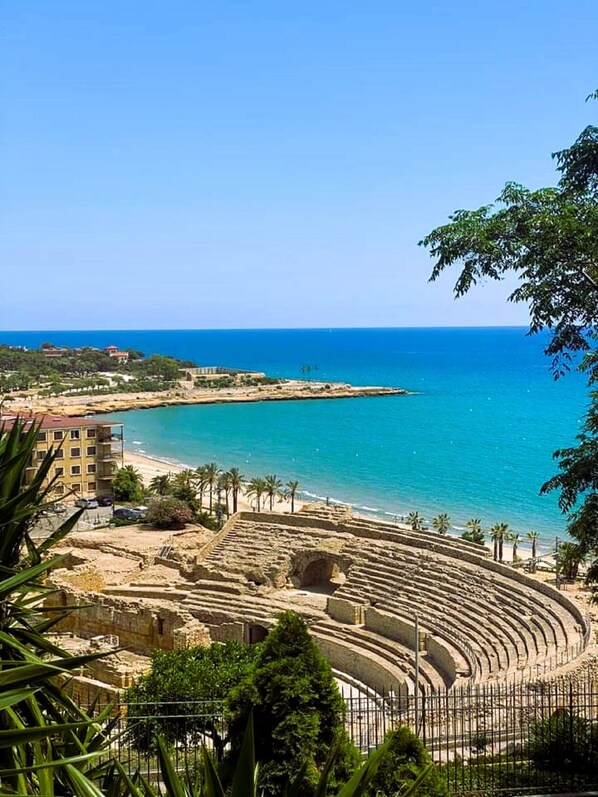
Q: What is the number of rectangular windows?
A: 14